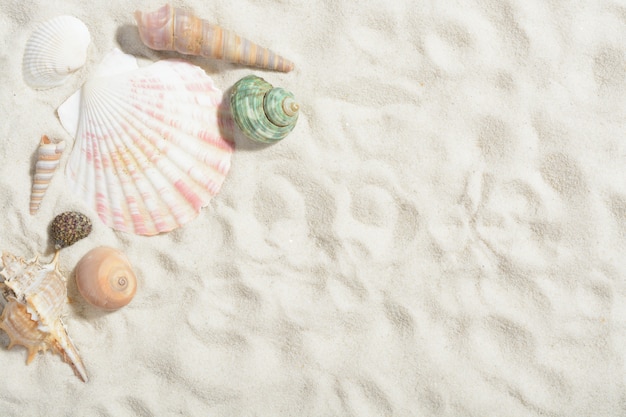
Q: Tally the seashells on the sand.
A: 8